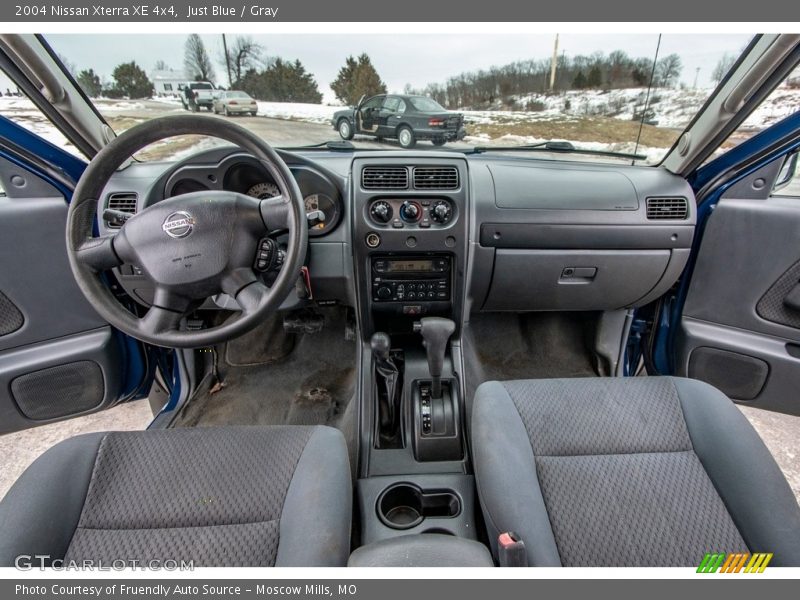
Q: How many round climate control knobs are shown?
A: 3